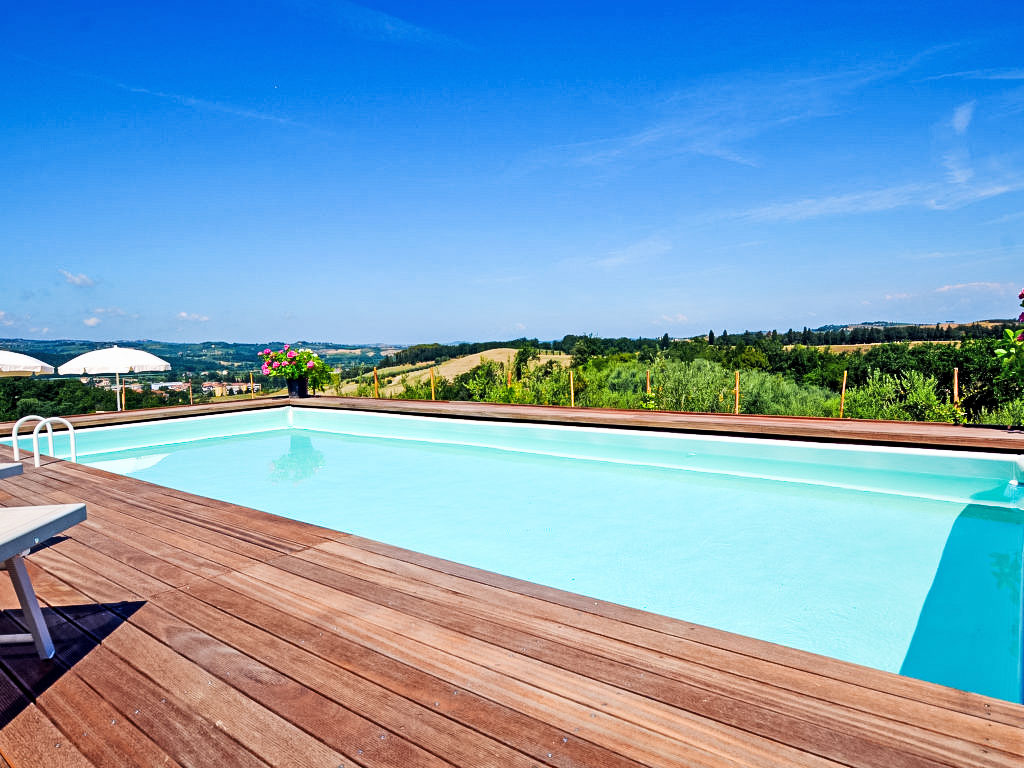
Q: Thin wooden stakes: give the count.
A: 11